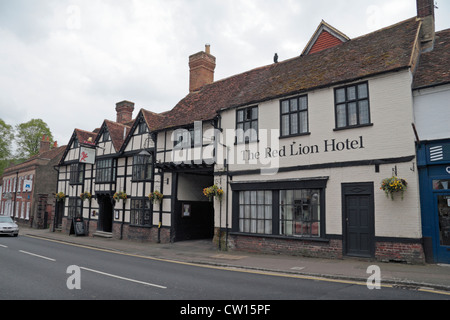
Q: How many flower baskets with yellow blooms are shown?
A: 6